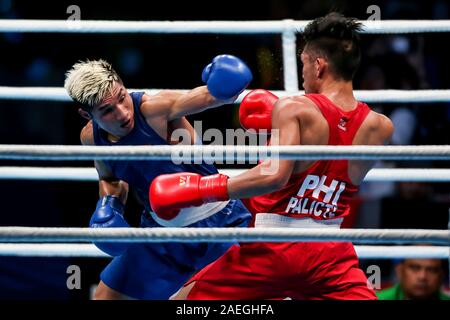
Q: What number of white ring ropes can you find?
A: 6